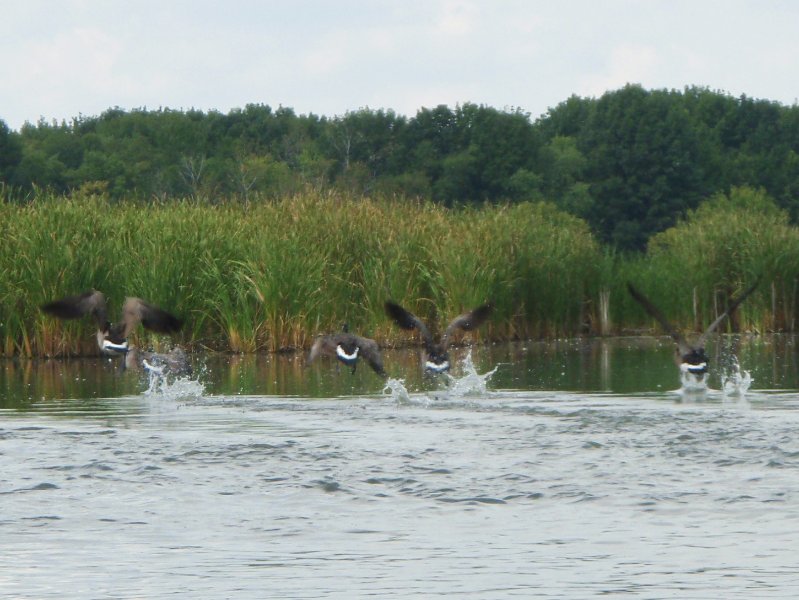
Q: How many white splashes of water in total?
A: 5